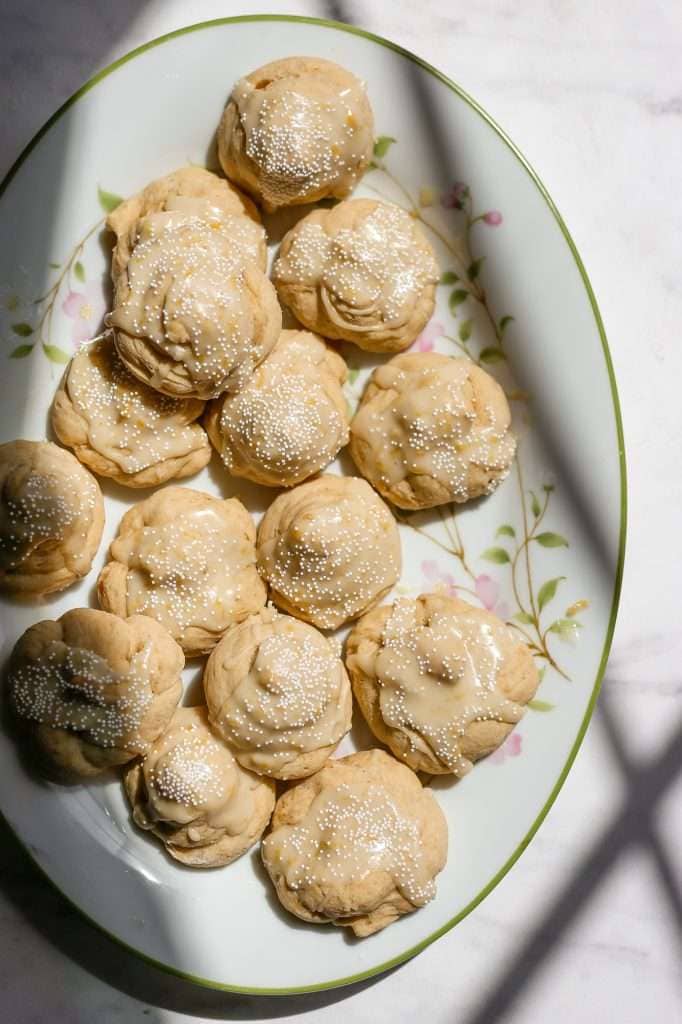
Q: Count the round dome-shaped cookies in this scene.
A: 15